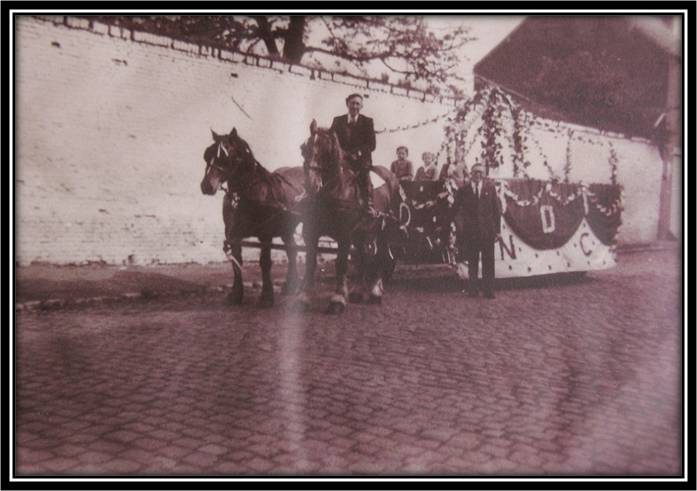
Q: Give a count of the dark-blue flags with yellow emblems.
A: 0